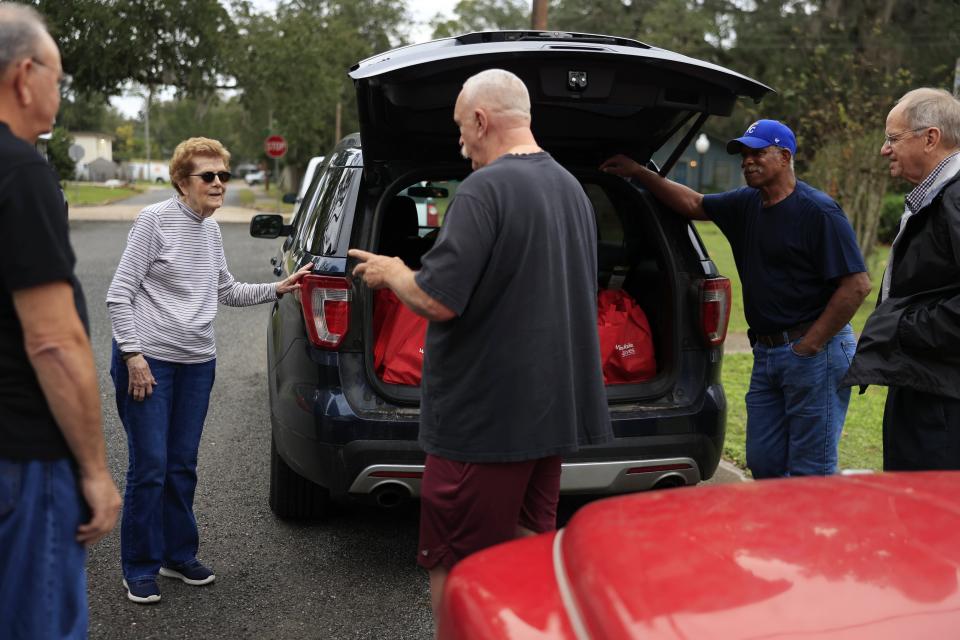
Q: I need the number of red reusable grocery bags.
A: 2